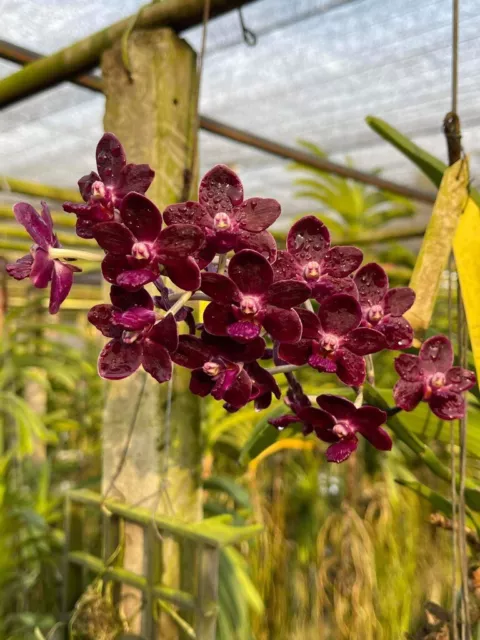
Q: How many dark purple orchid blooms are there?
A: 12